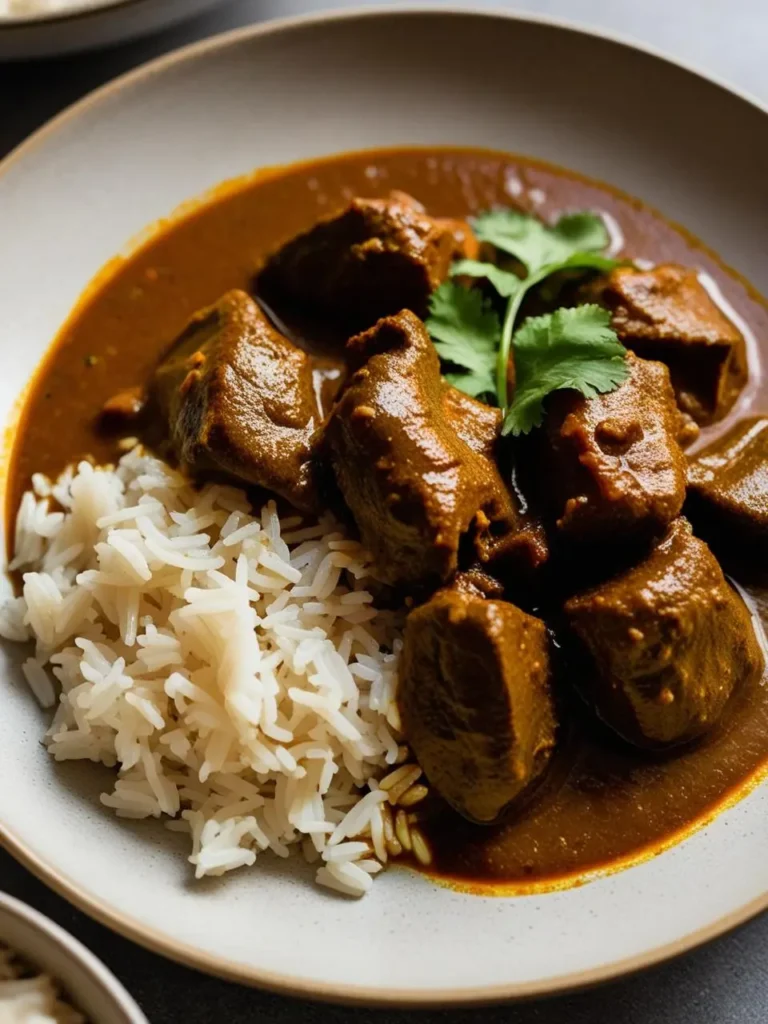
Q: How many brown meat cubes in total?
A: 8